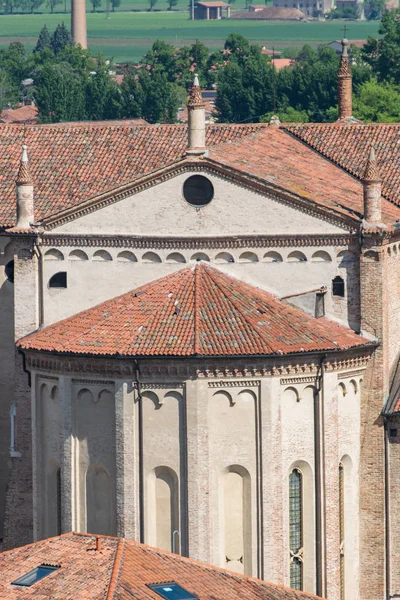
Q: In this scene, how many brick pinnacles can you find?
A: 4